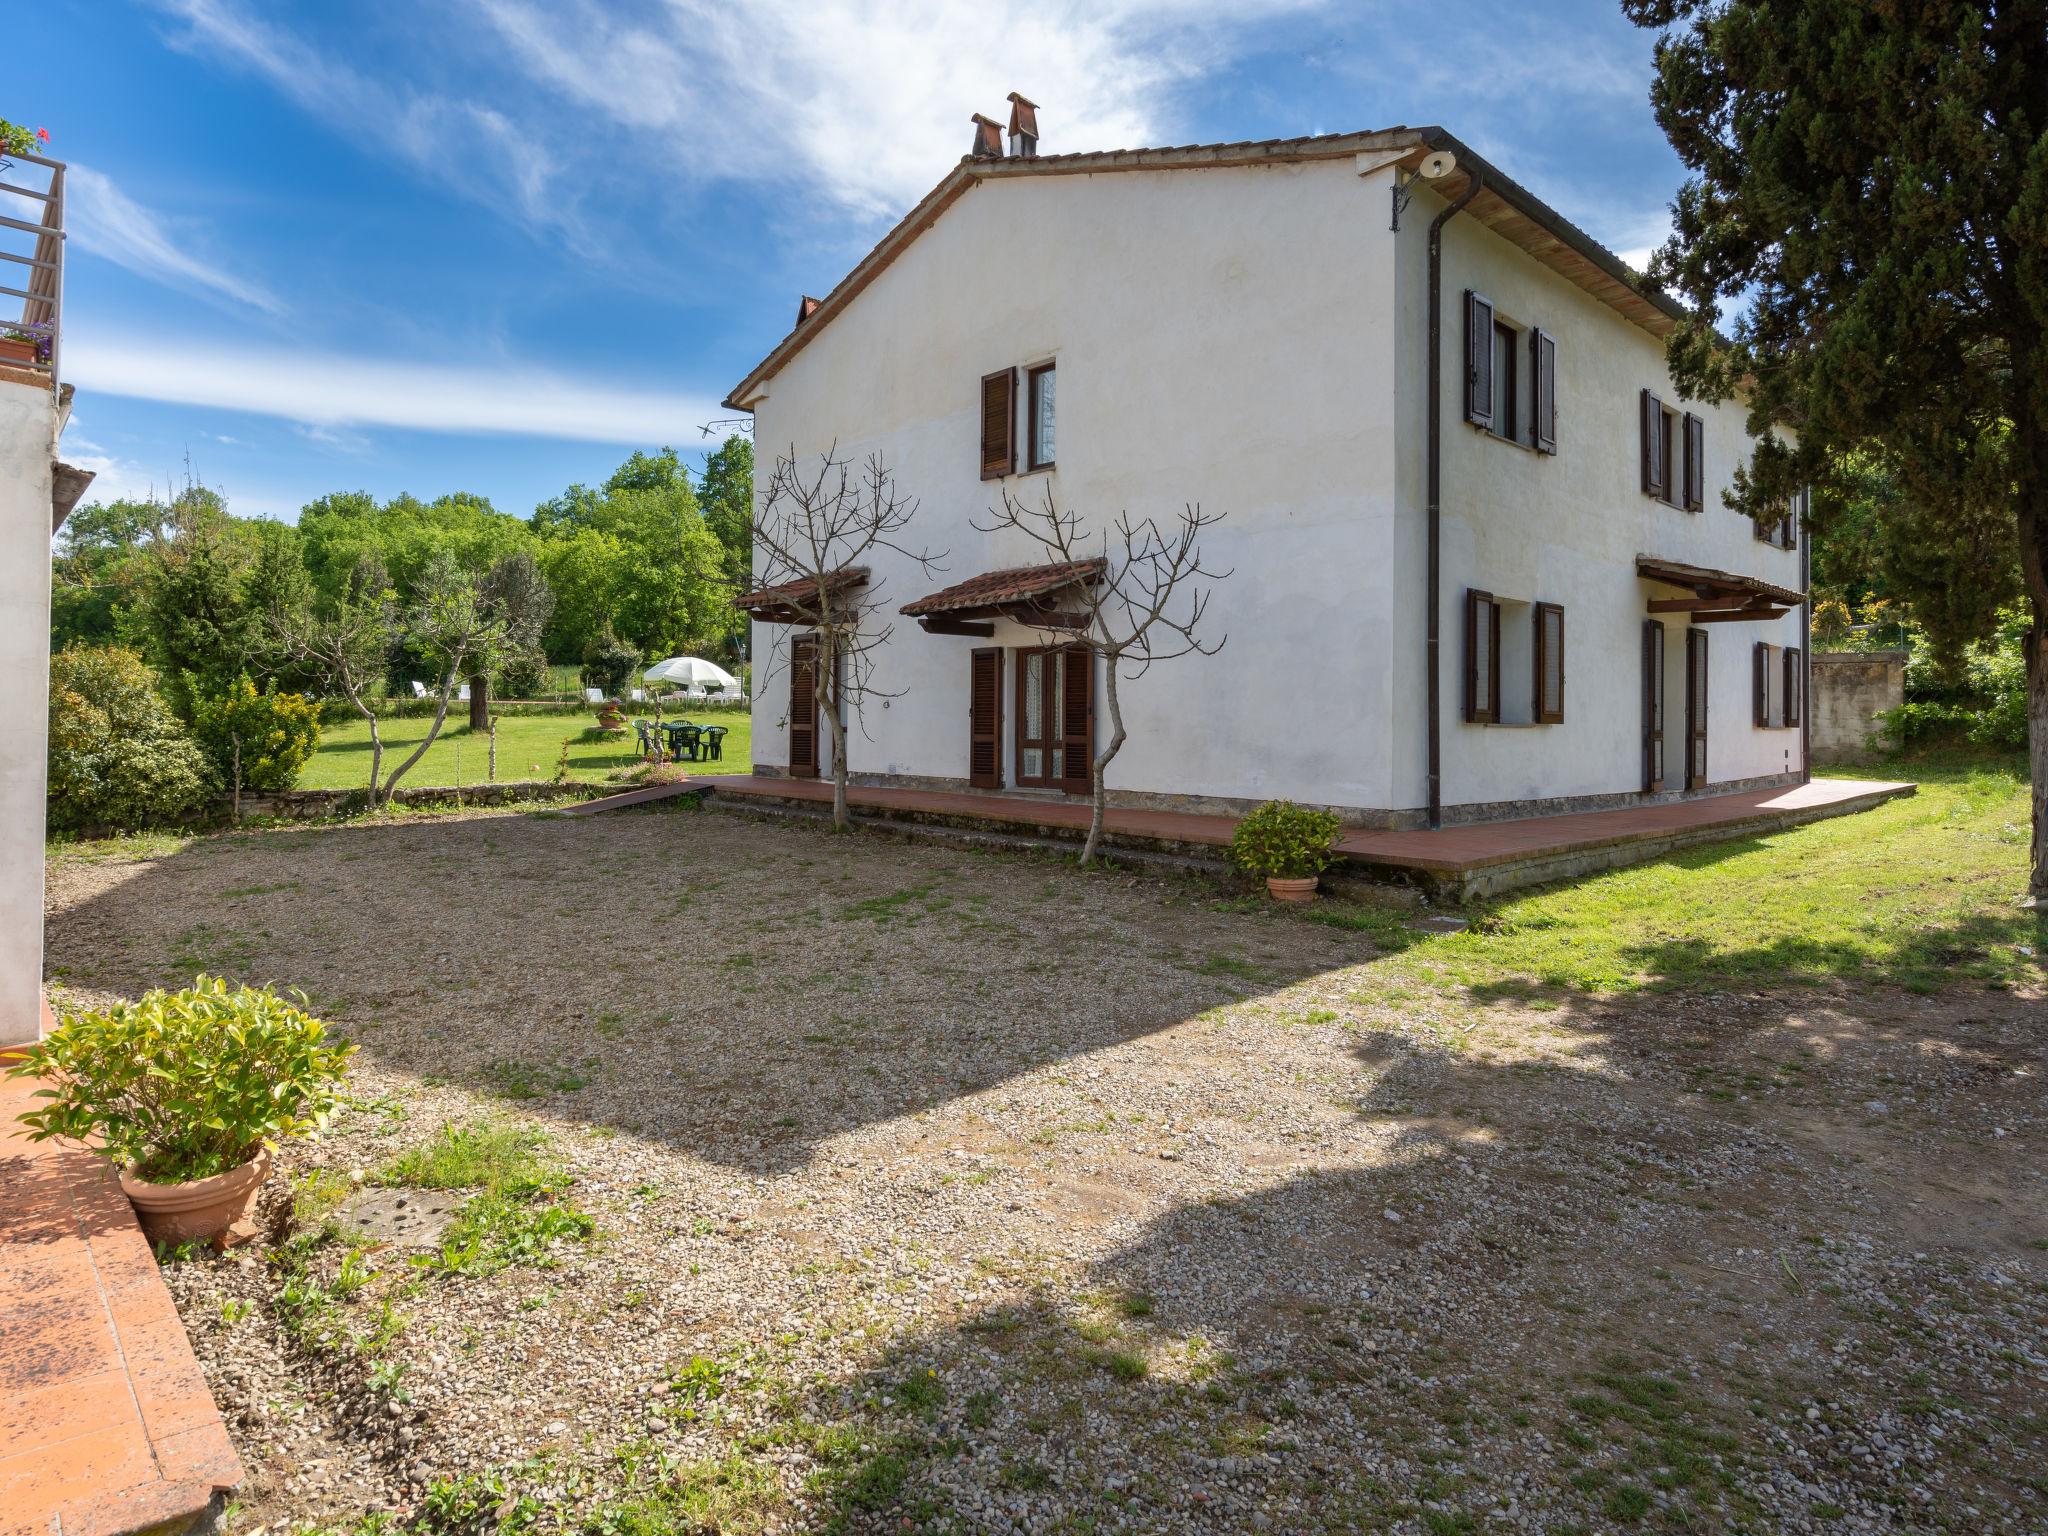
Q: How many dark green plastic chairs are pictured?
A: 4